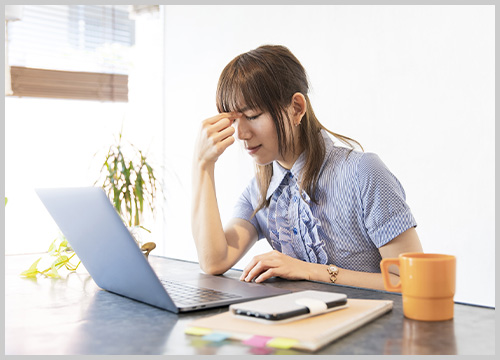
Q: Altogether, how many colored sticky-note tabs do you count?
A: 4